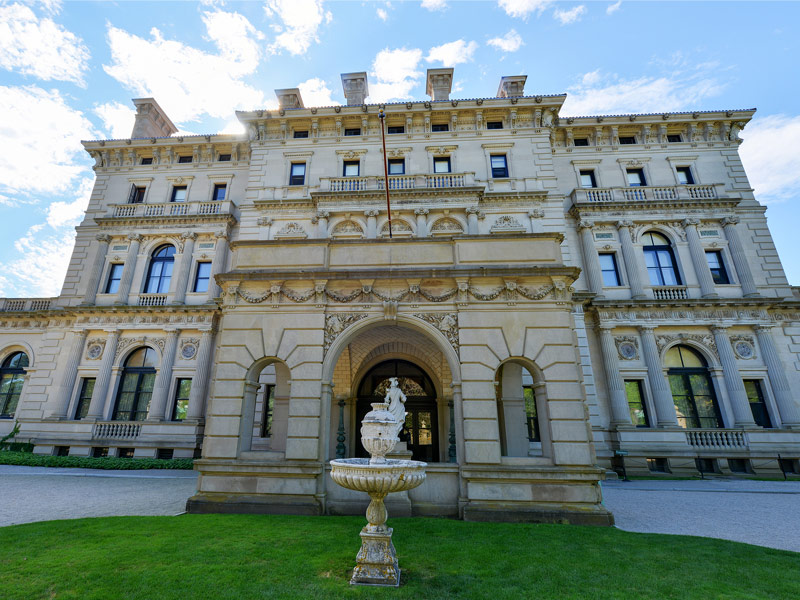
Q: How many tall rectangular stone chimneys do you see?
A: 5